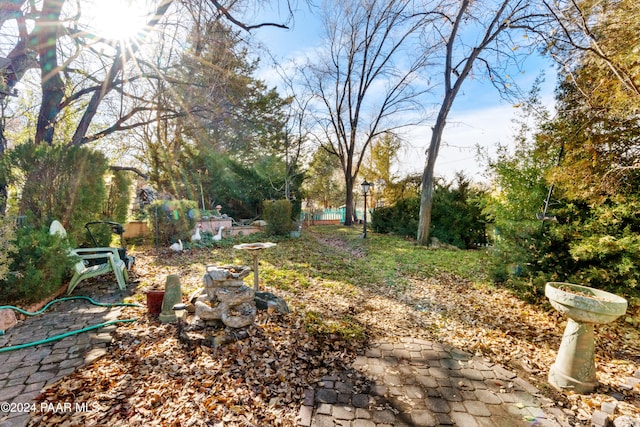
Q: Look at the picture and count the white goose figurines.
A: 3